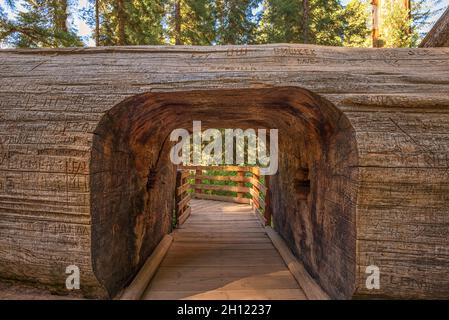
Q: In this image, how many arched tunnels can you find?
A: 1